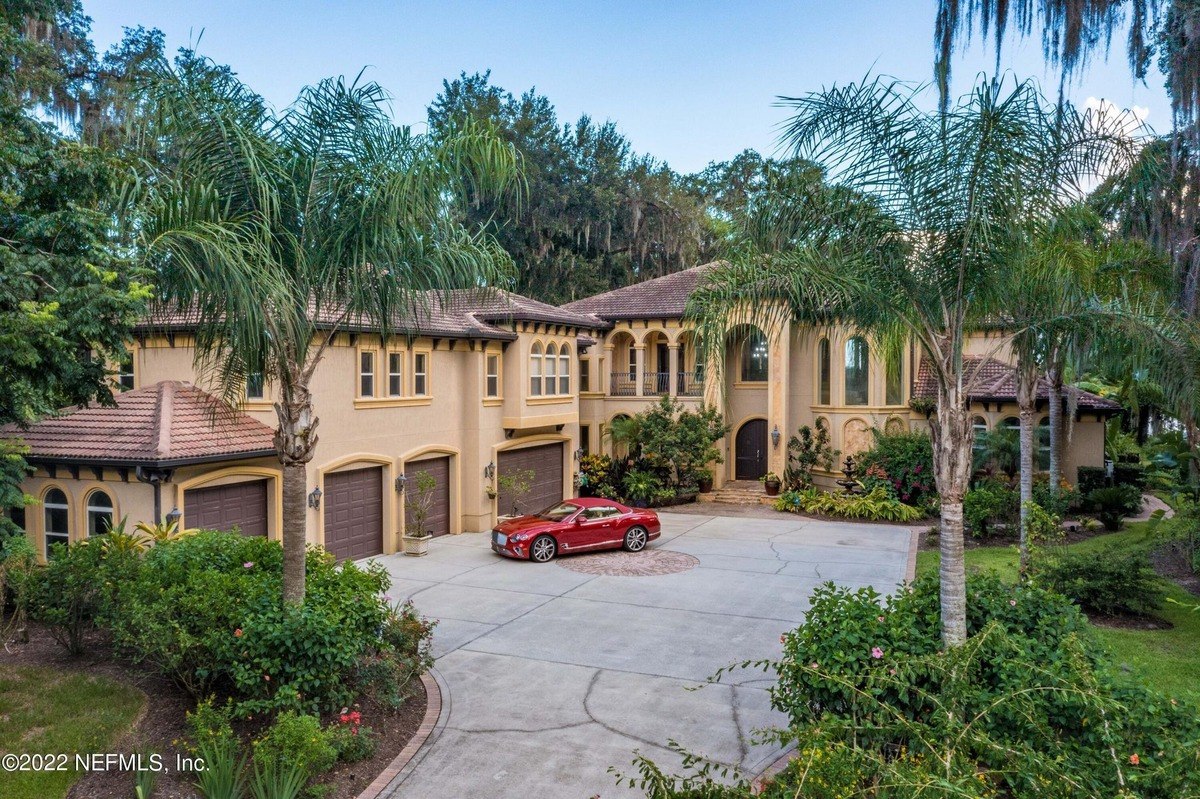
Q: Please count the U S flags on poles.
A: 0